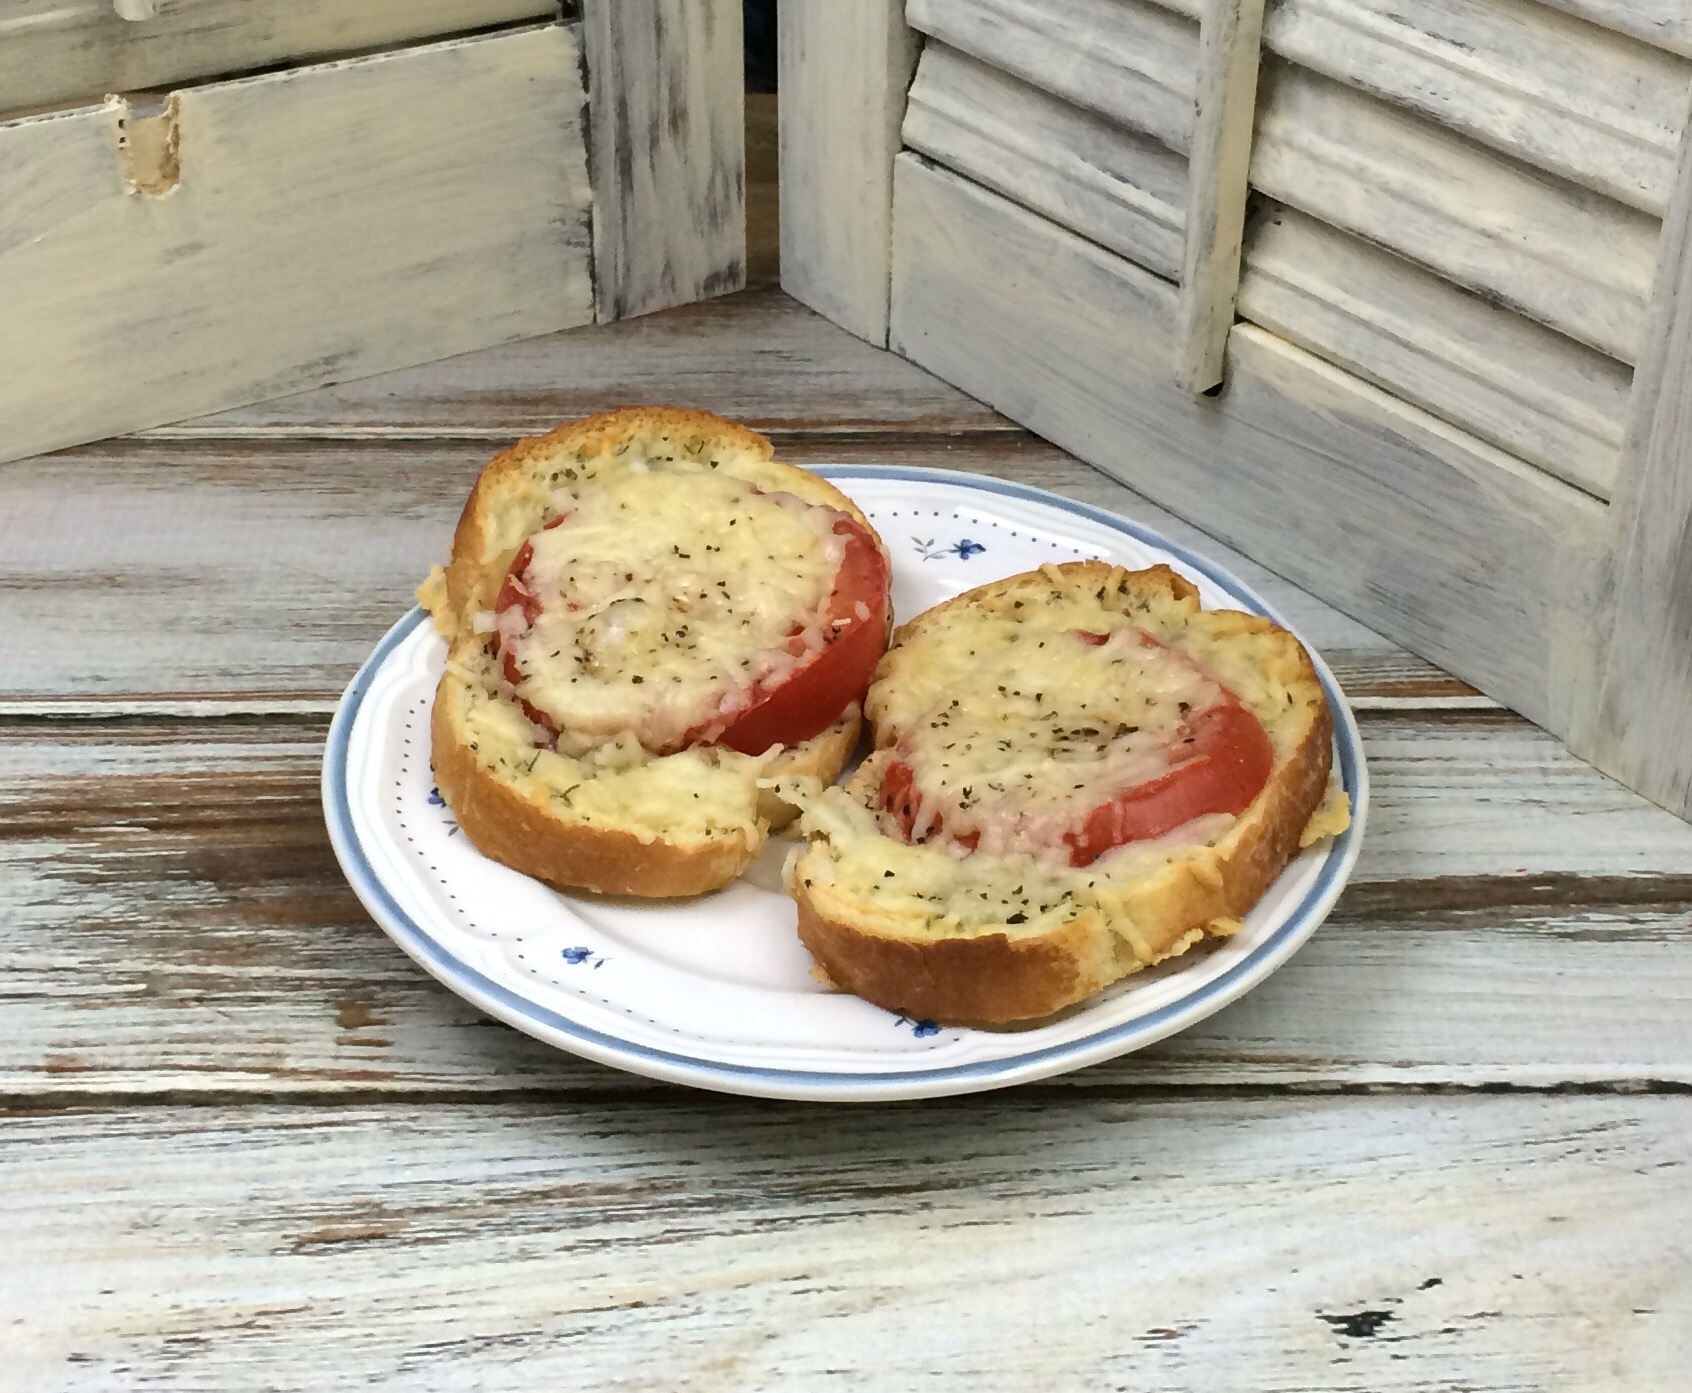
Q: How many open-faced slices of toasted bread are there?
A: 2